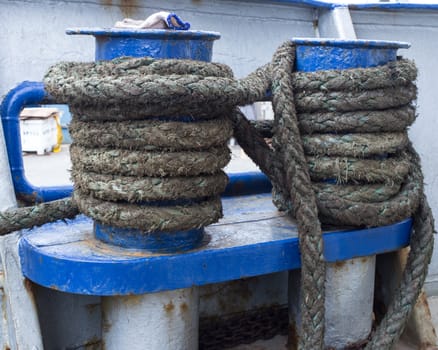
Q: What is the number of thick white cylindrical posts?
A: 2